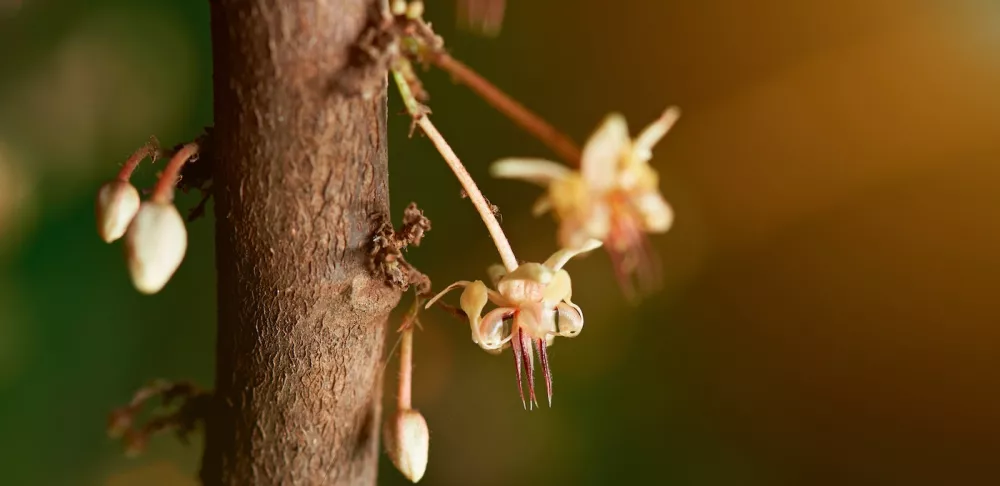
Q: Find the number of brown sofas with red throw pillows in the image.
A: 0